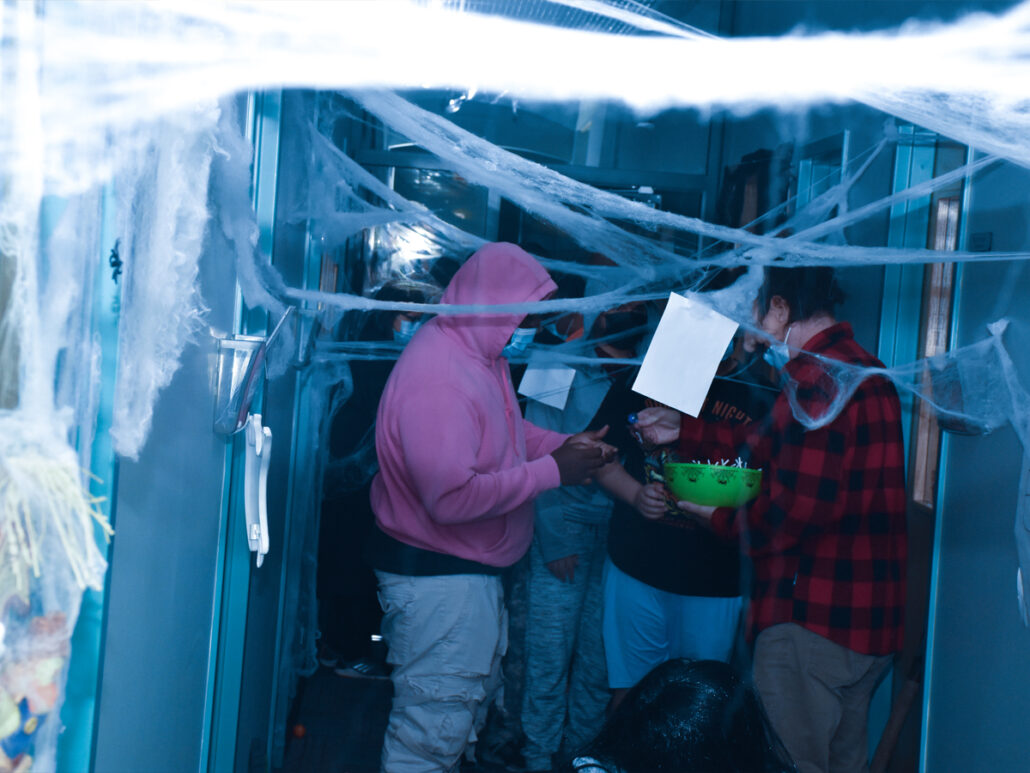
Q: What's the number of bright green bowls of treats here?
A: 1